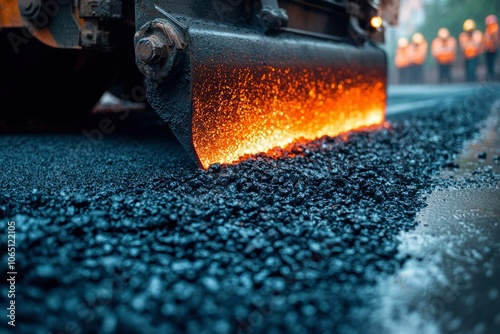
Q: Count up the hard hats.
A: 5